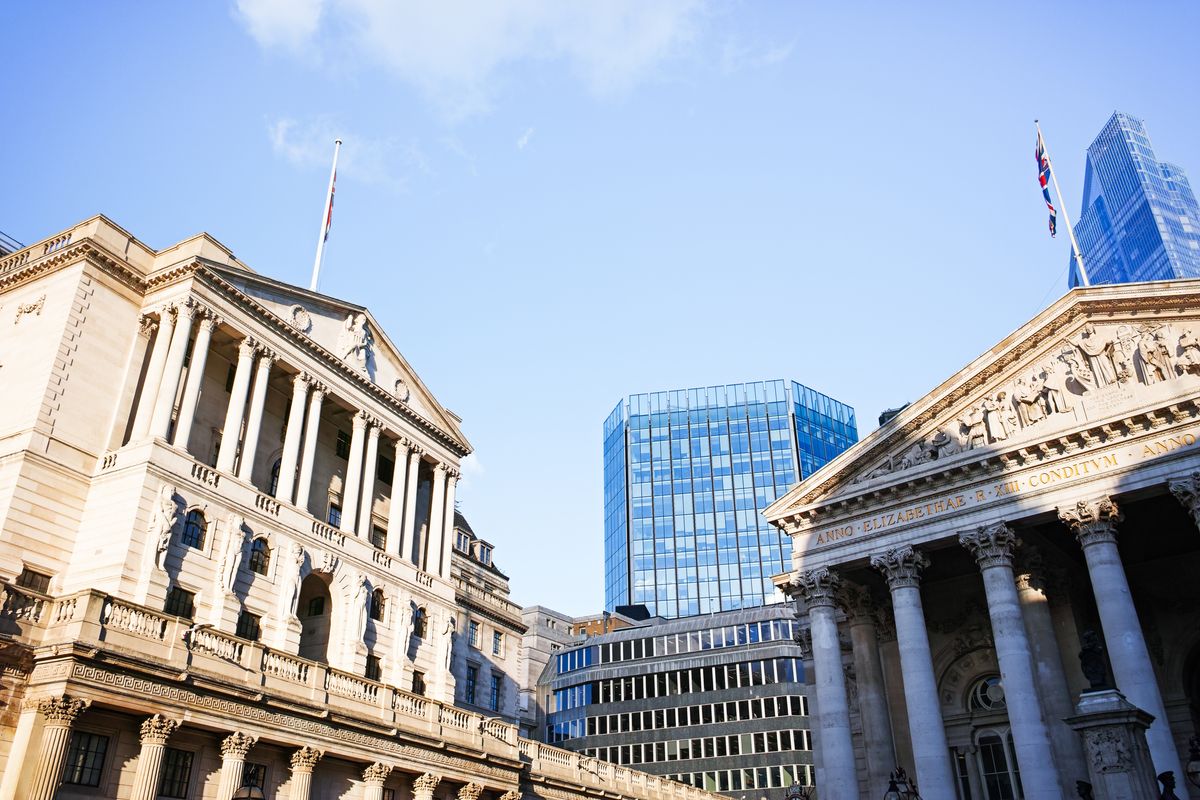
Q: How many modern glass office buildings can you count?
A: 2